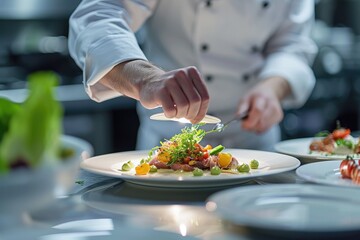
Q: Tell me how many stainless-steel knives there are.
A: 0